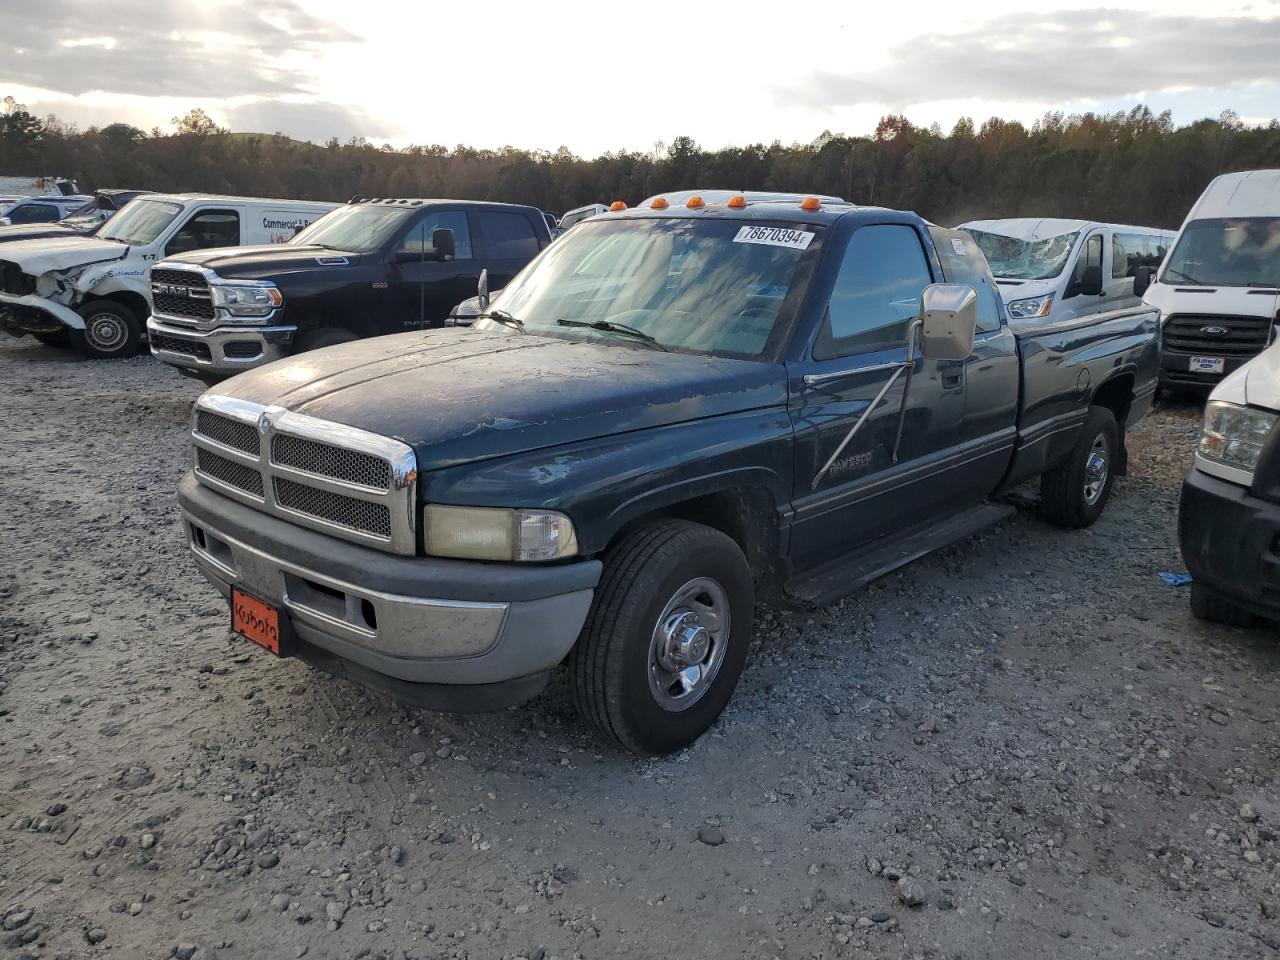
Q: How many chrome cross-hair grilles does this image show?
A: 1